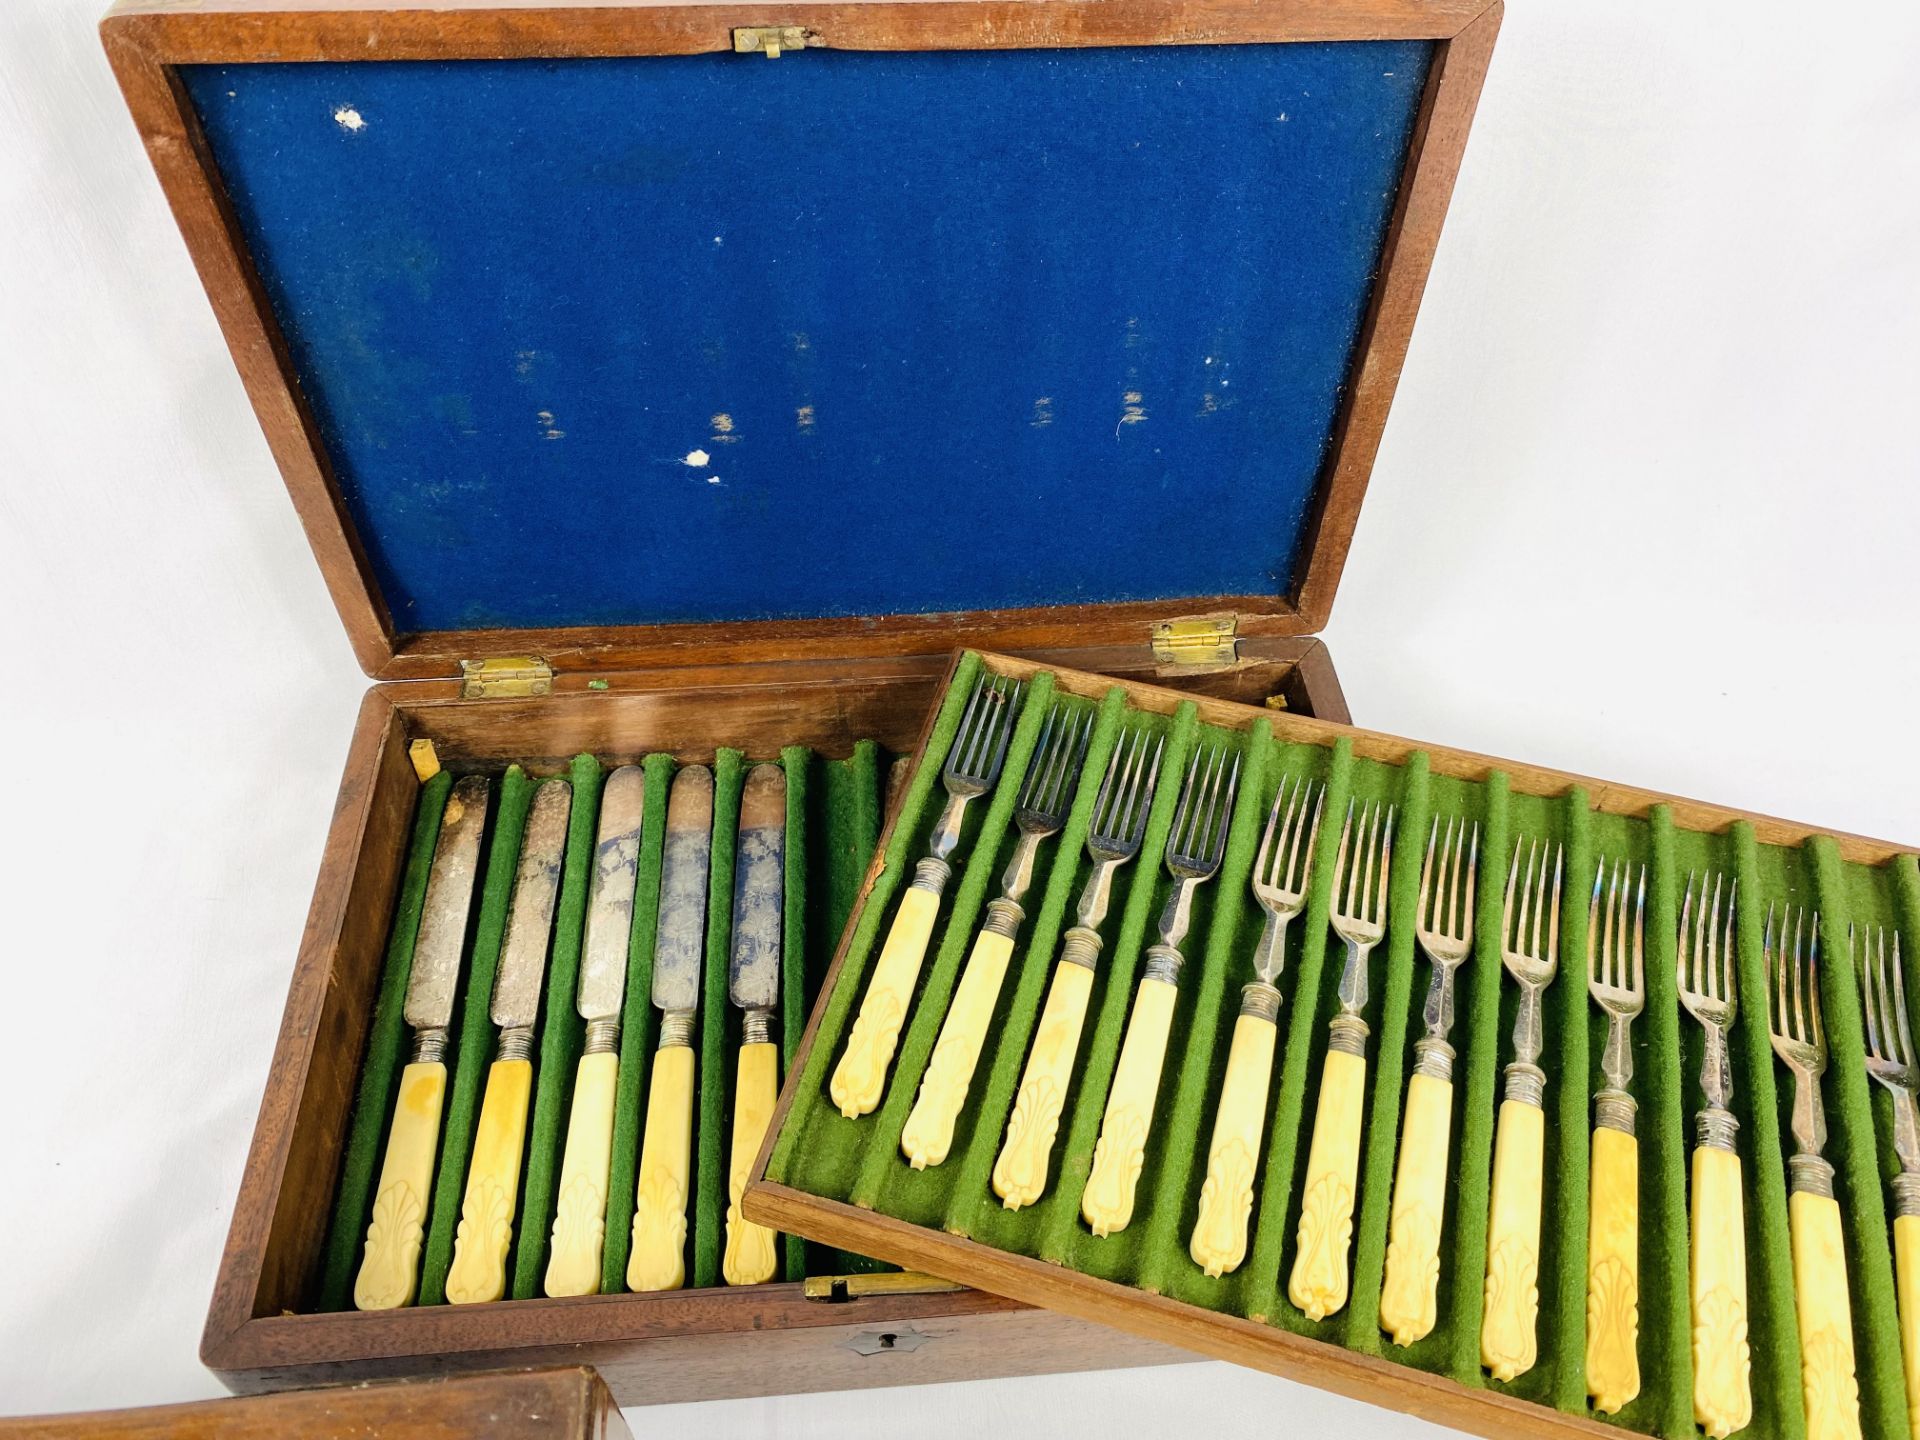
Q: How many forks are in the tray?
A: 12